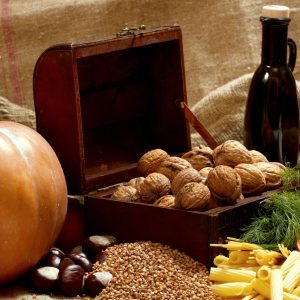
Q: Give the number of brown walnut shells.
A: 15